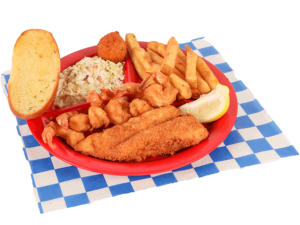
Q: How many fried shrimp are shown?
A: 6